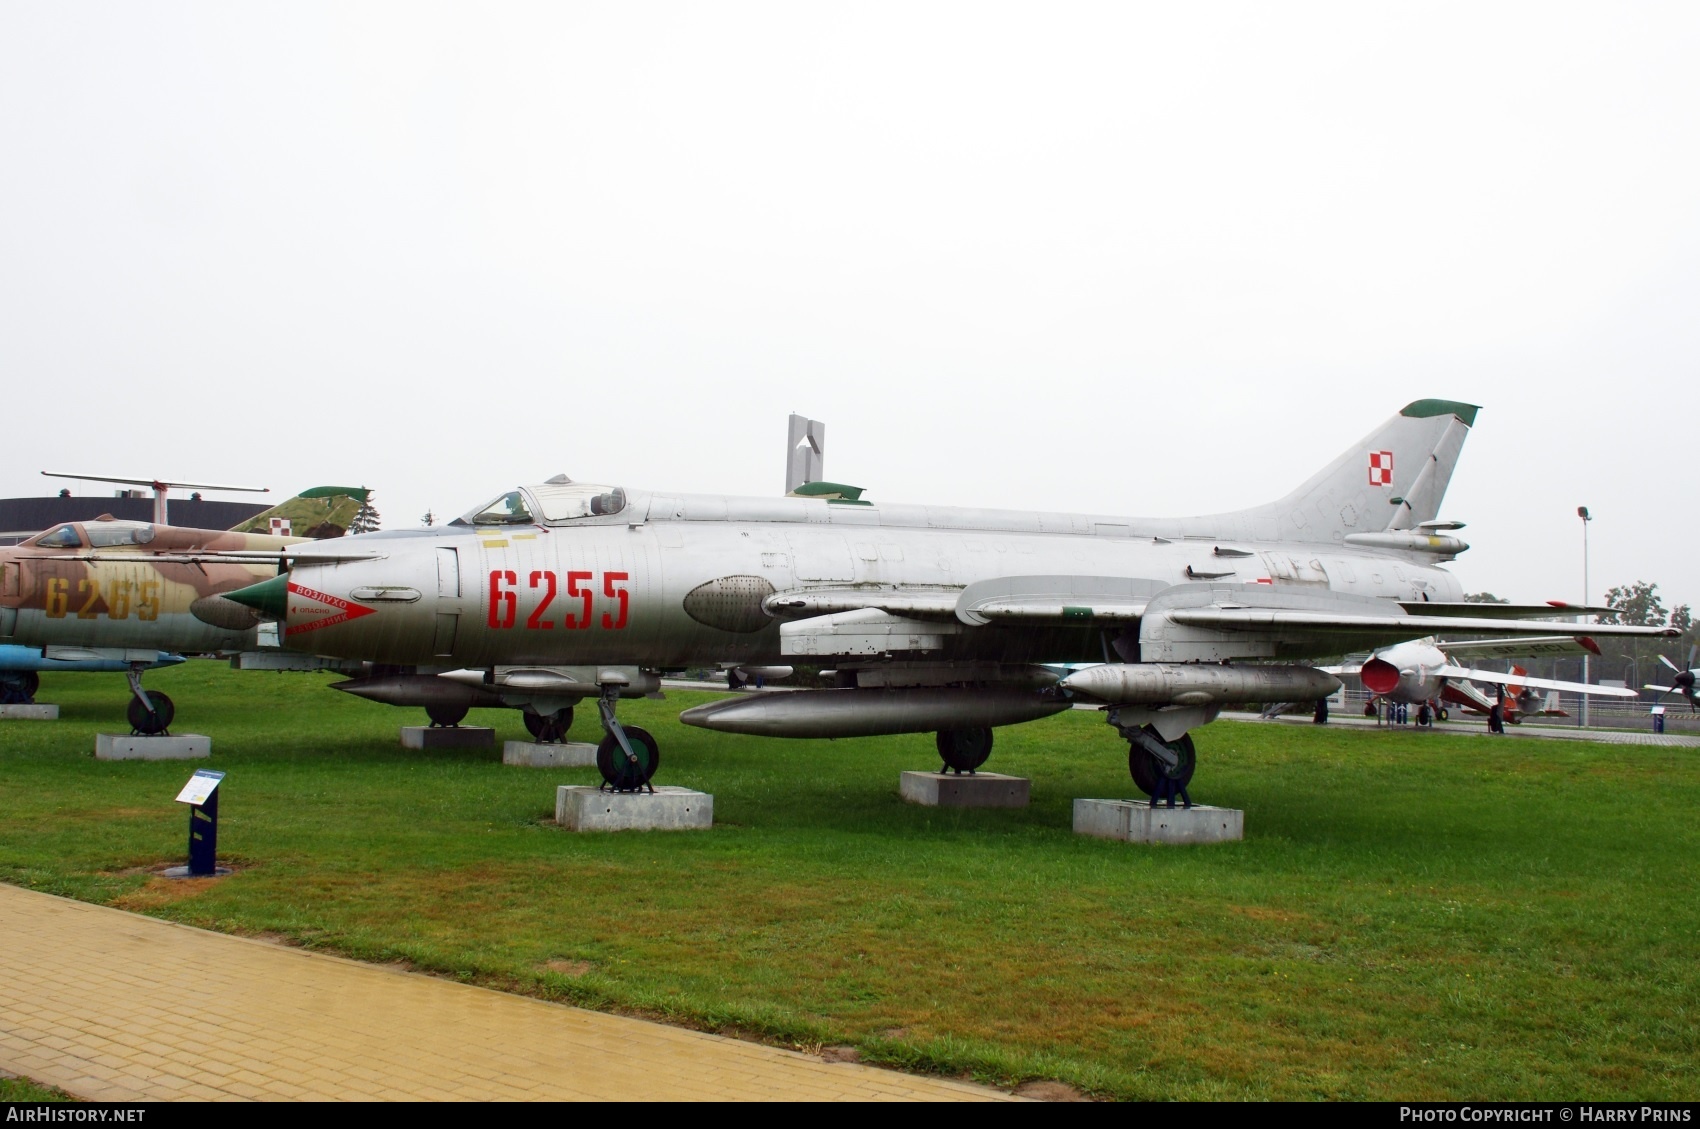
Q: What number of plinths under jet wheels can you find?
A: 7